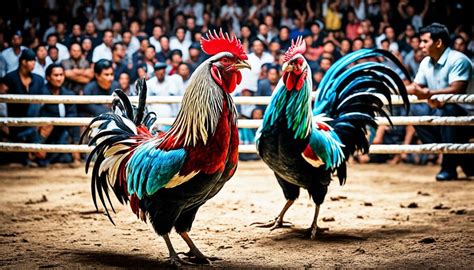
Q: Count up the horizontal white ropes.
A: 3